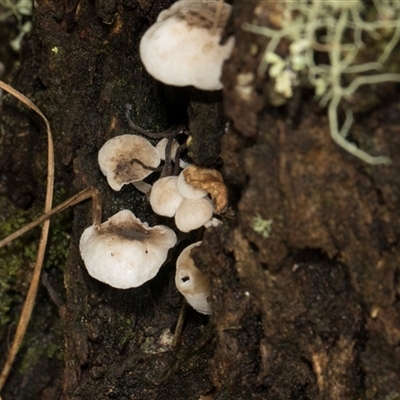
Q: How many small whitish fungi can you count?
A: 8